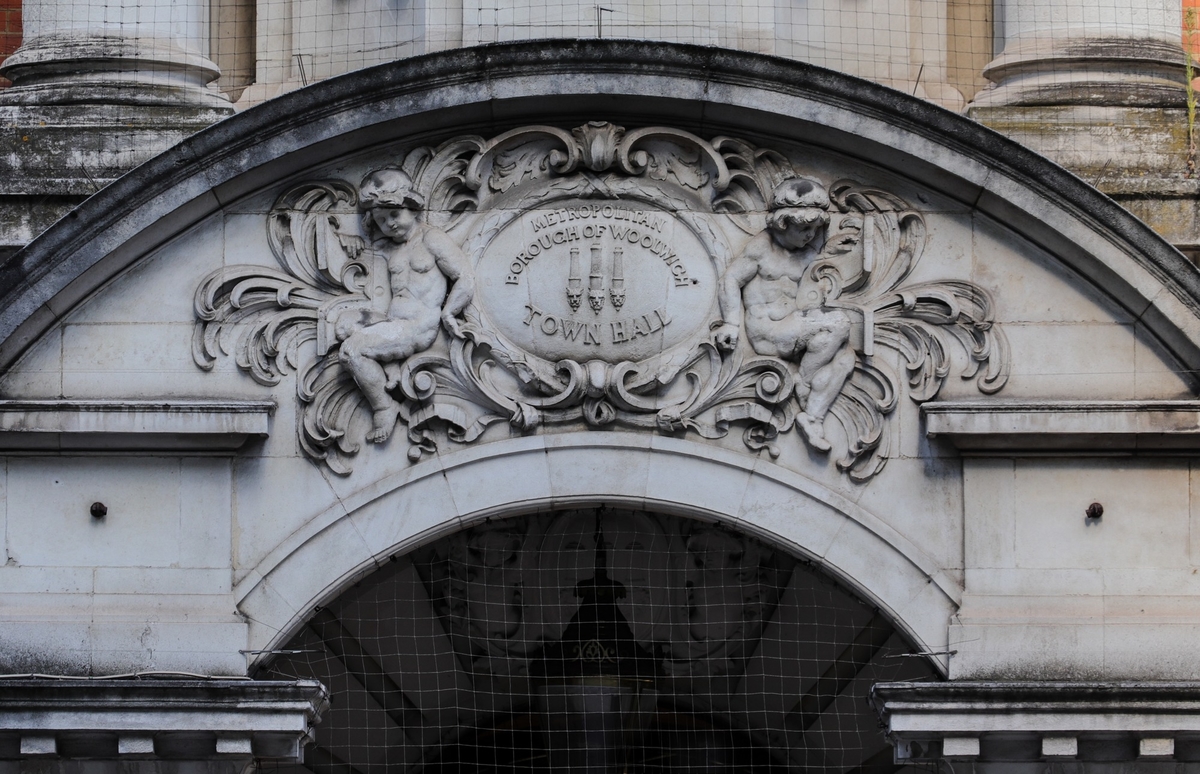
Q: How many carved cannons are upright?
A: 3